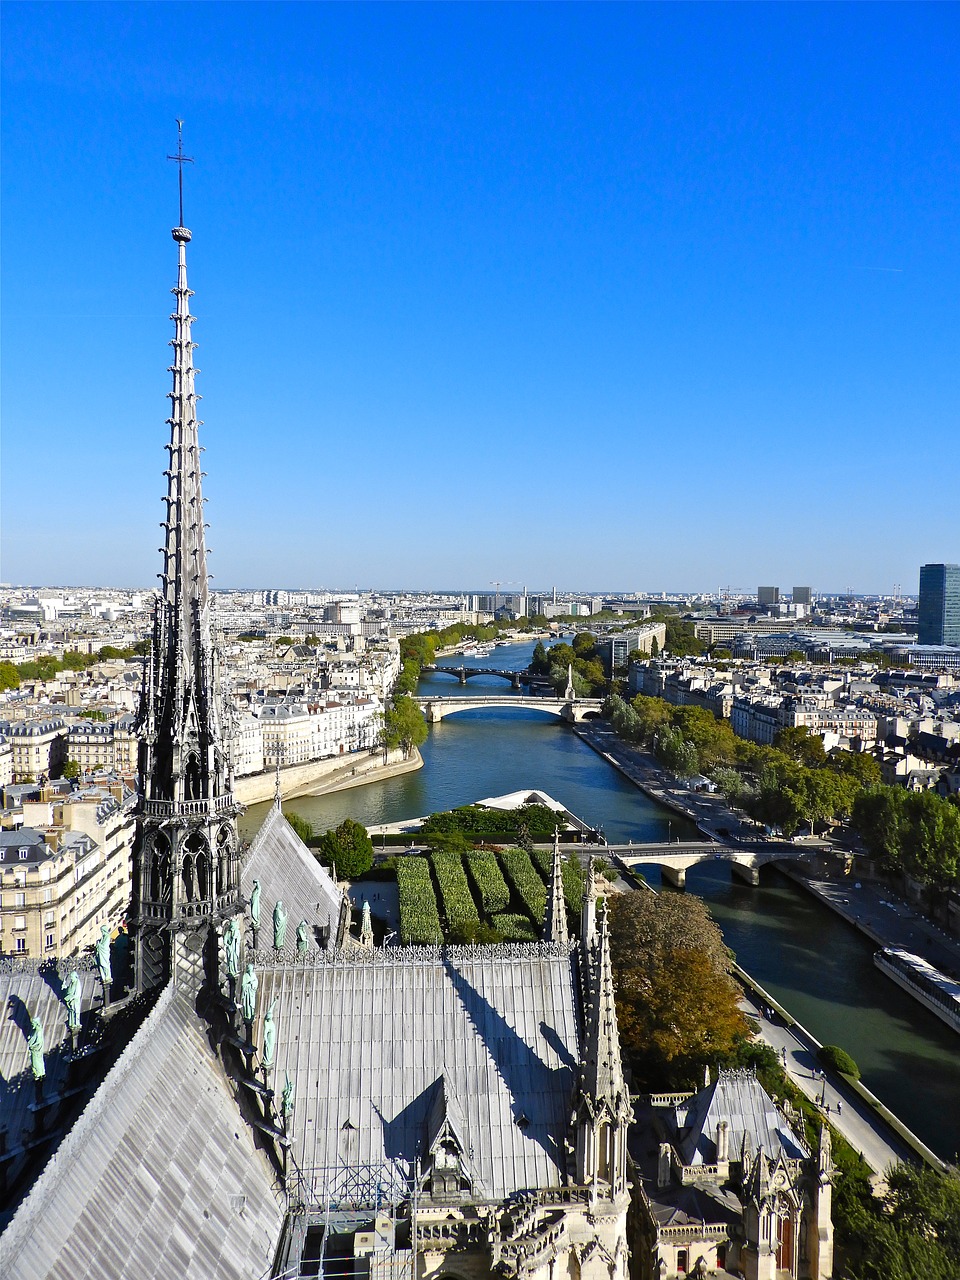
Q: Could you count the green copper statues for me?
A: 10